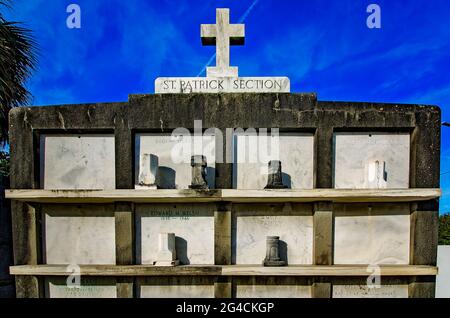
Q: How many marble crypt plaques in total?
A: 12